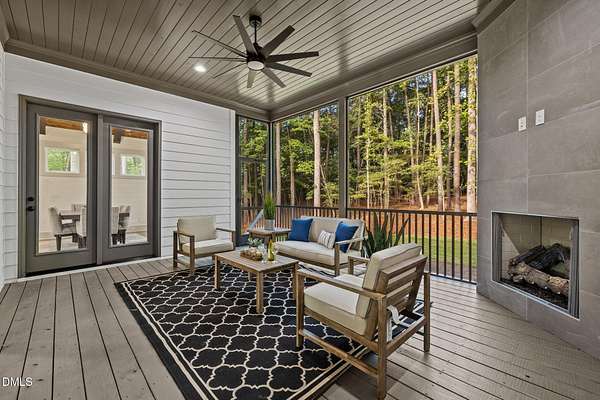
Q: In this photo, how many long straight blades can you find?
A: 9